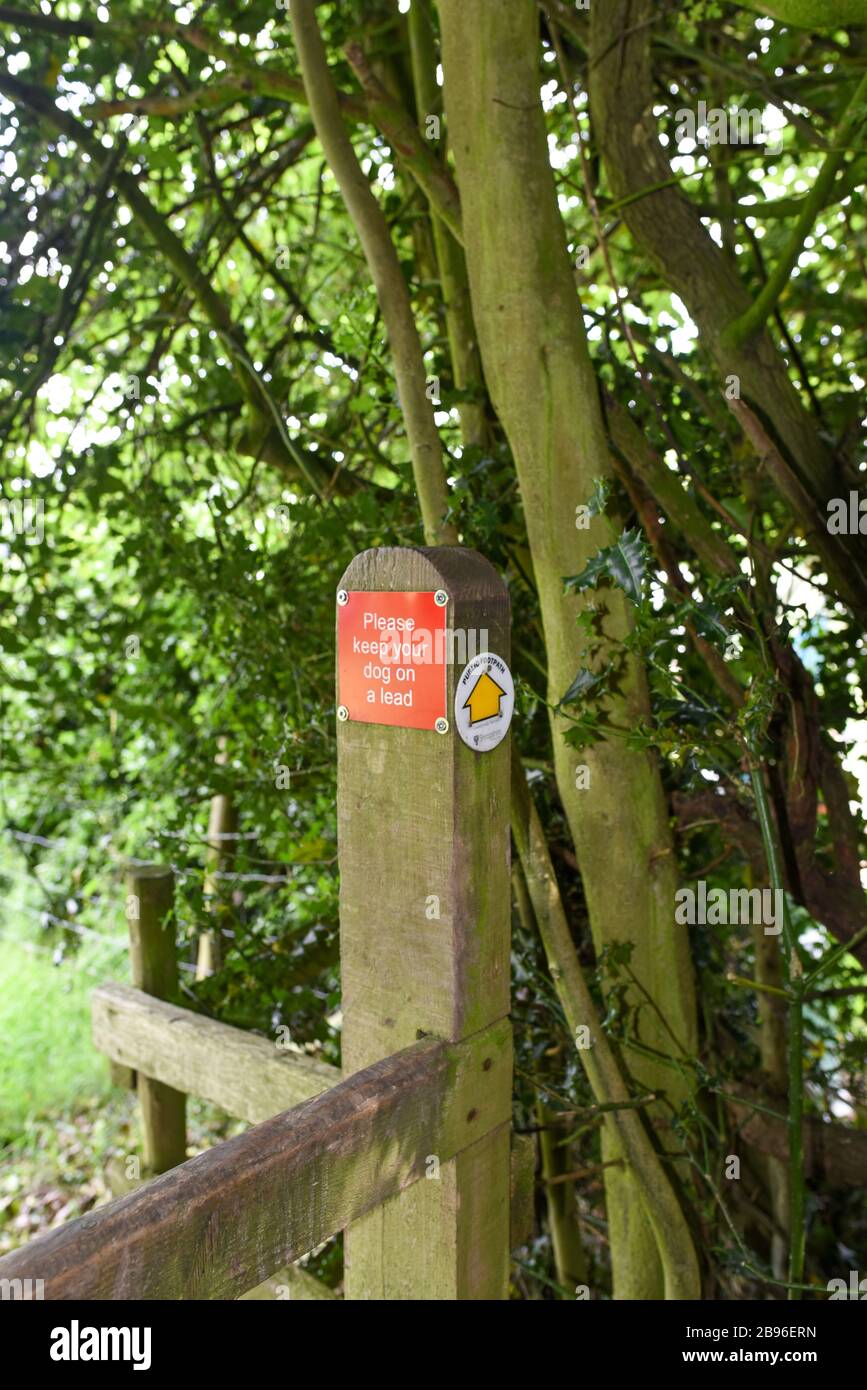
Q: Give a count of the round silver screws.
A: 4